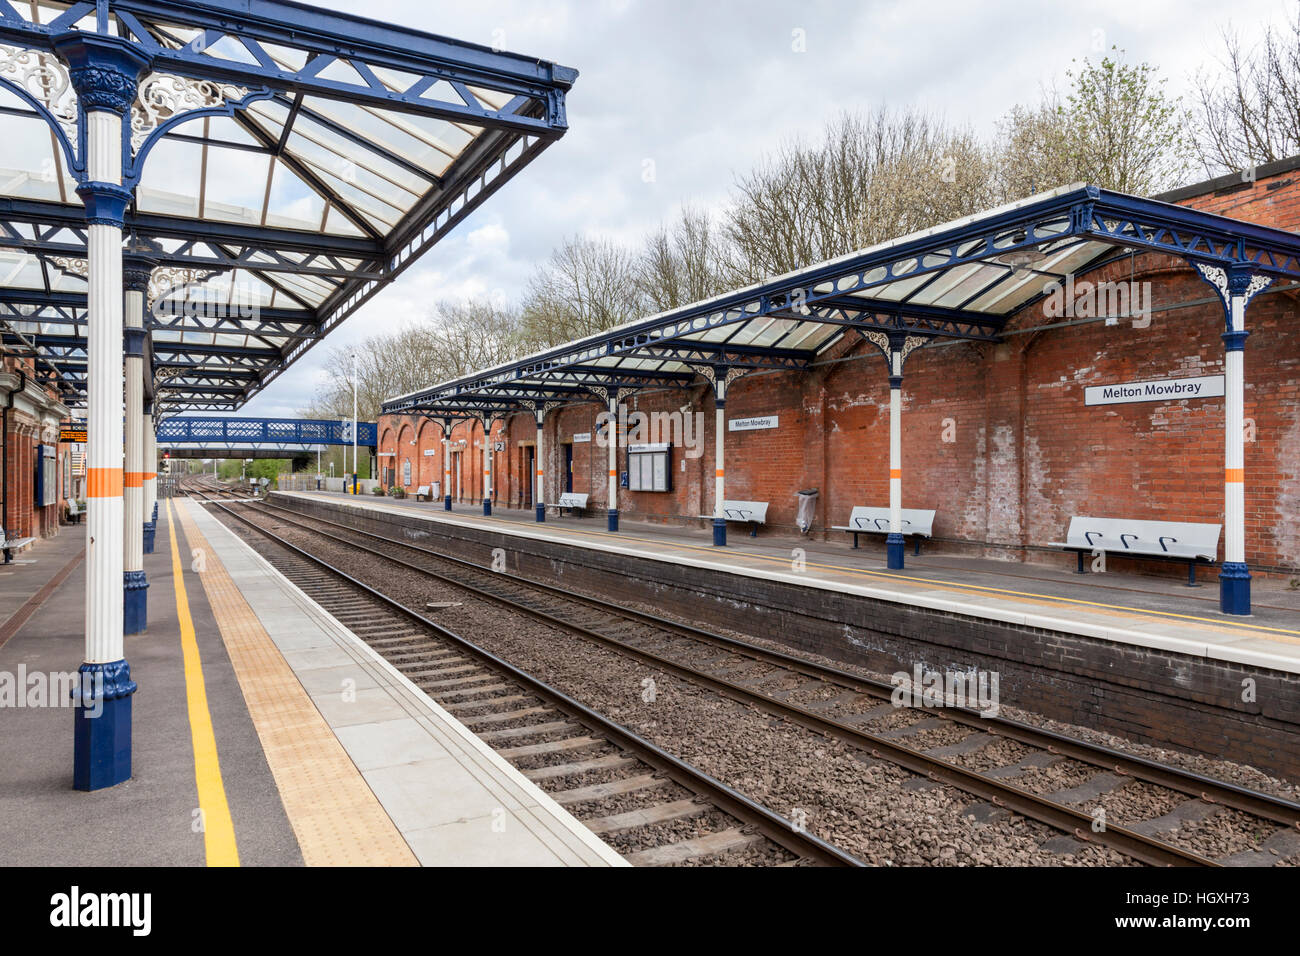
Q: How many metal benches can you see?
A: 7